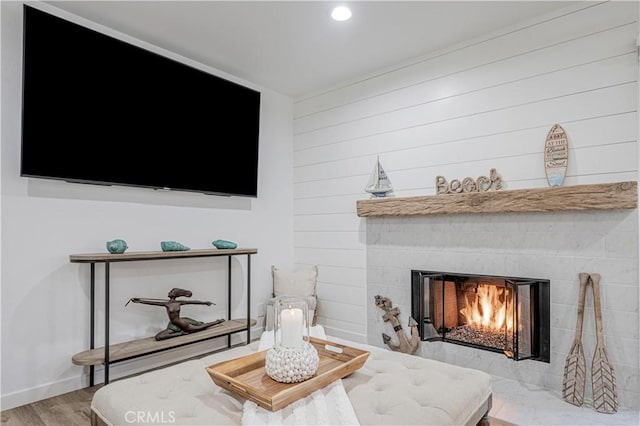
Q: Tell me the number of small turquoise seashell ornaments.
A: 3